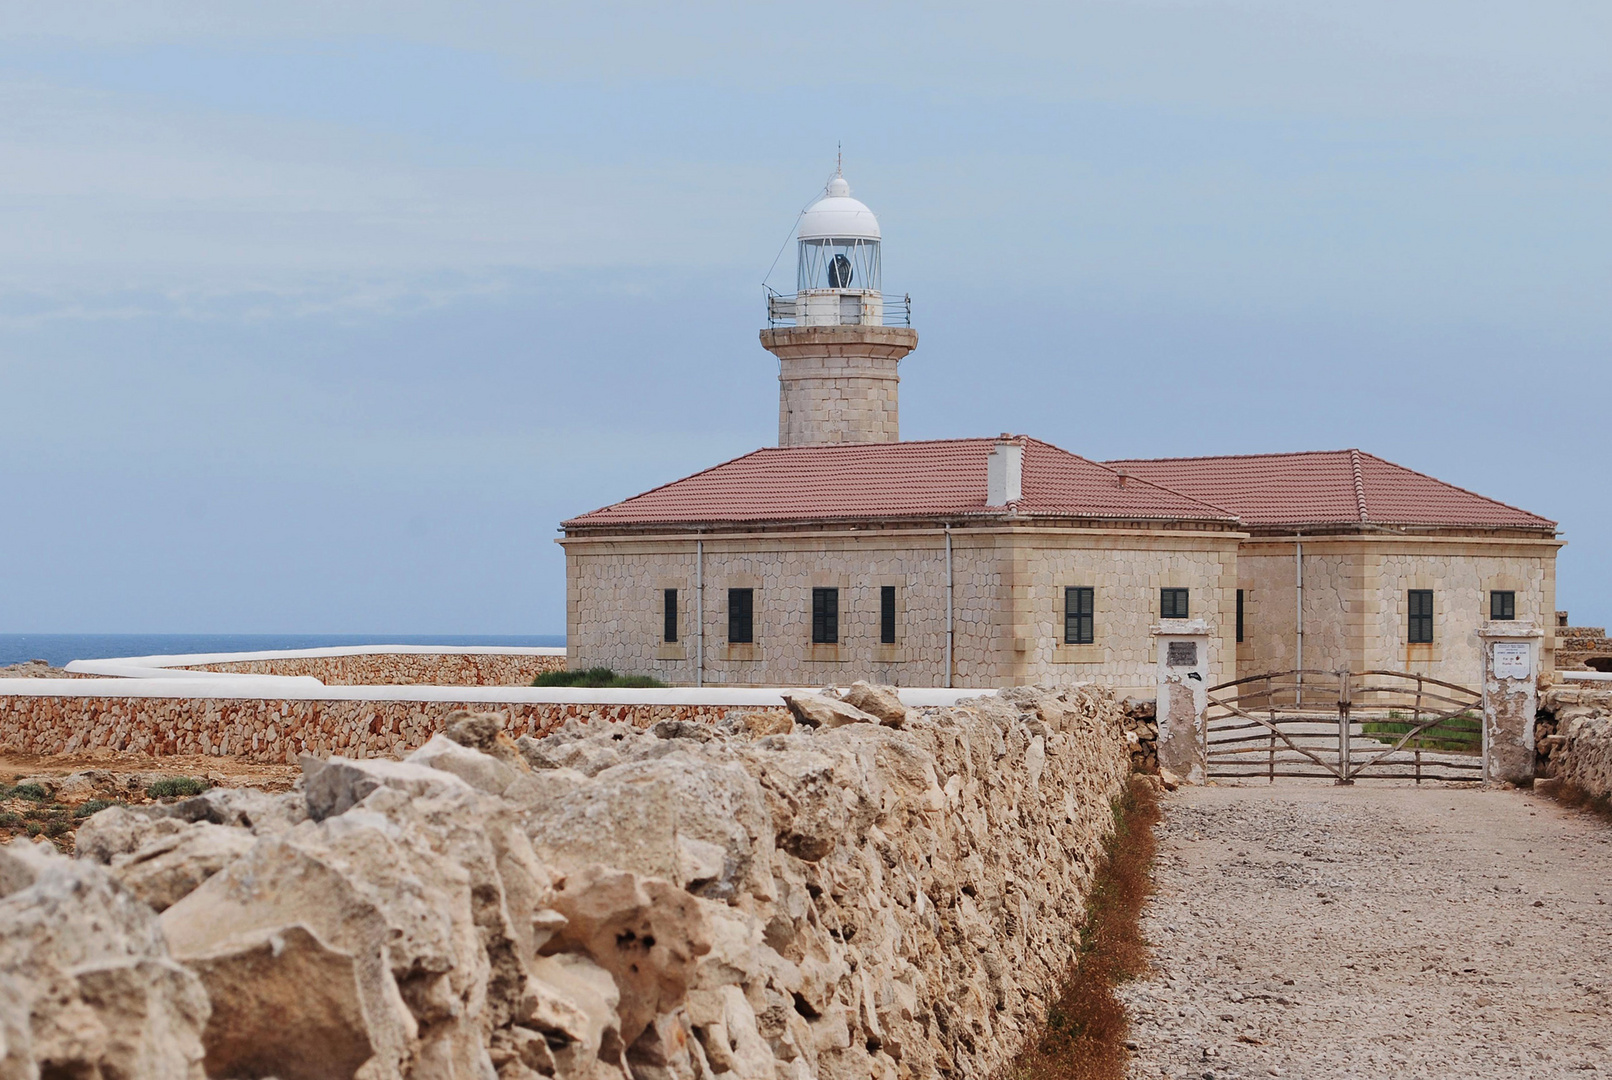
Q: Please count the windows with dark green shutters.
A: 9